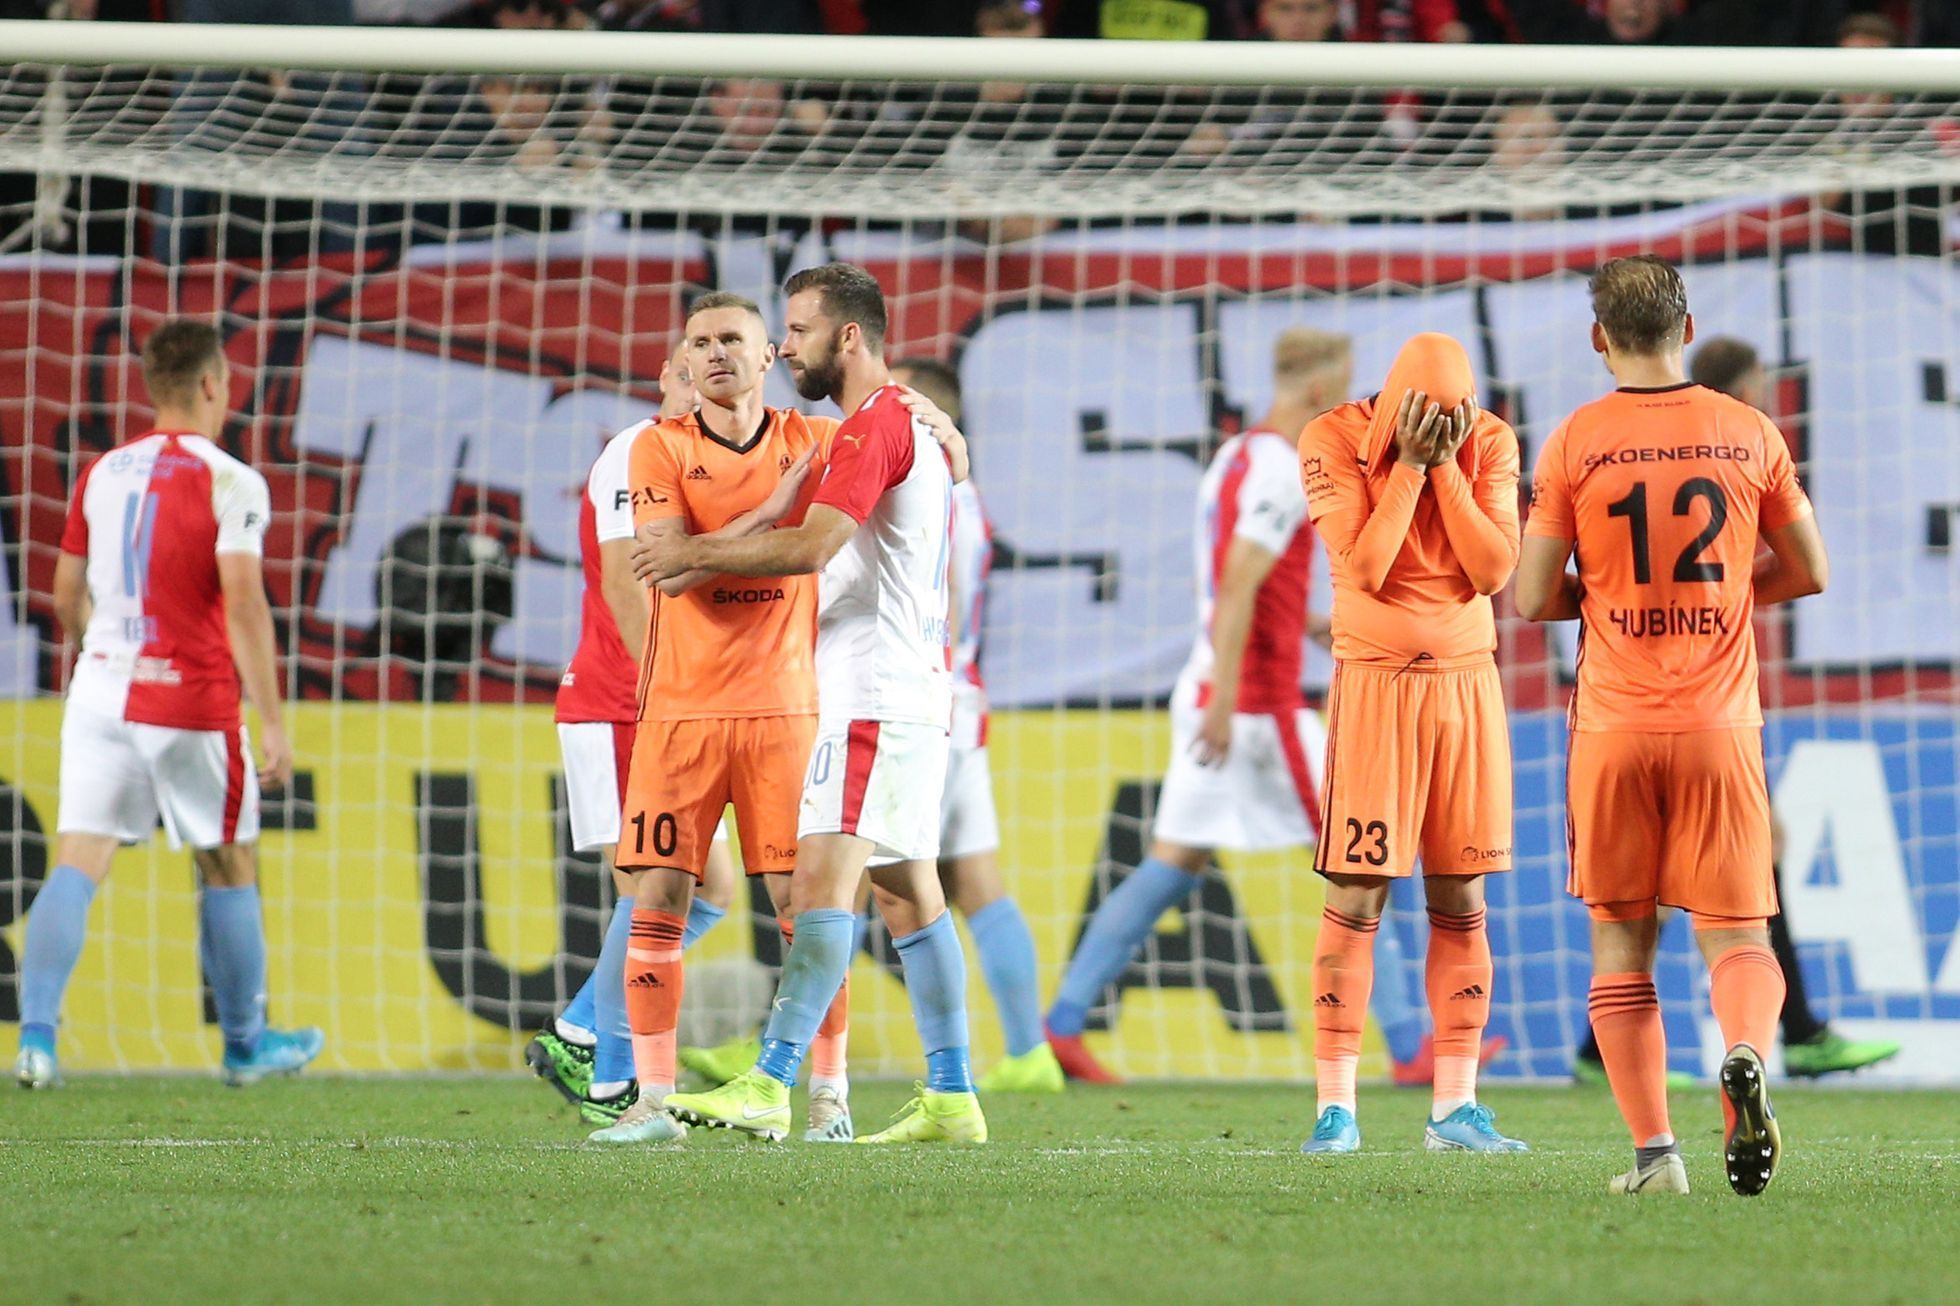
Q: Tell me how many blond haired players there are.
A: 1